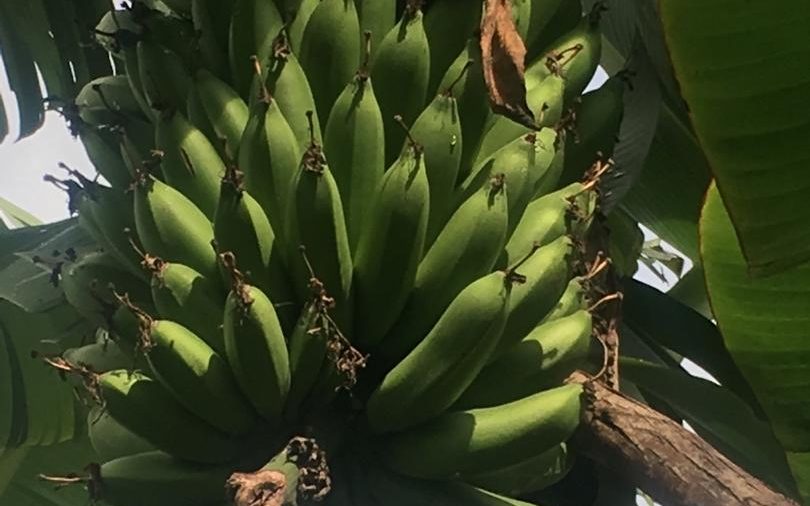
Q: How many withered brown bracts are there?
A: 1